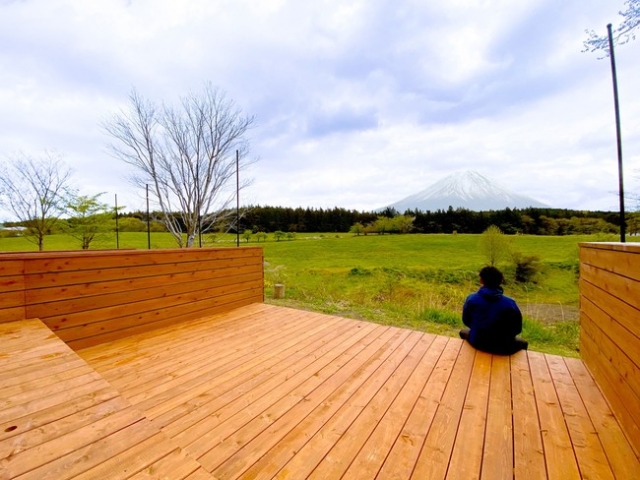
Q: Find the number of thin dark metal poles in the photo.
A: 5